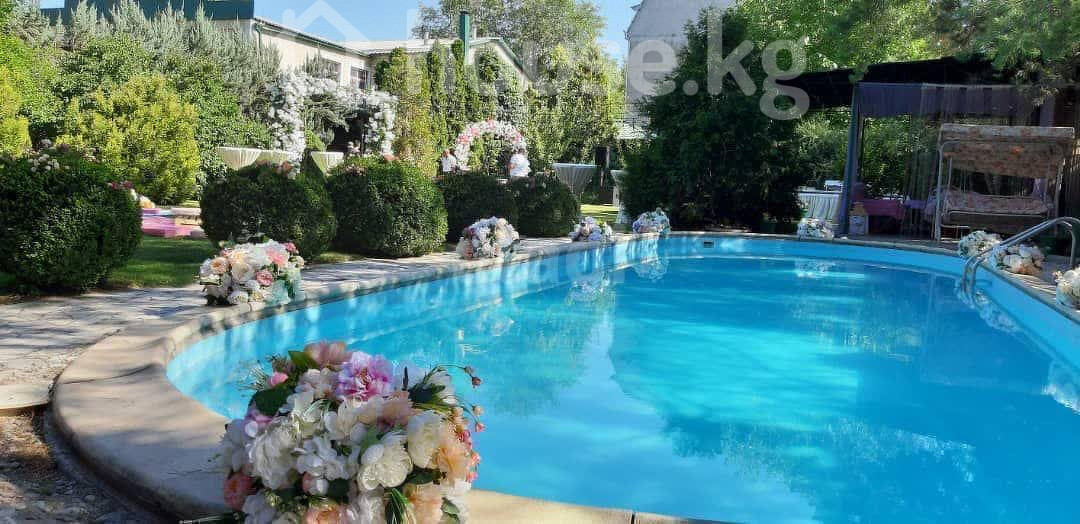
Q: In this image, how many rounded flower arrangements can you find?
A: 9